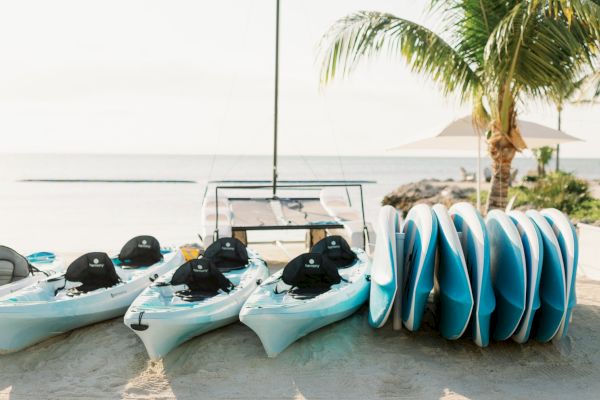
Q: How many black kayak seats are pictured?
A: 6